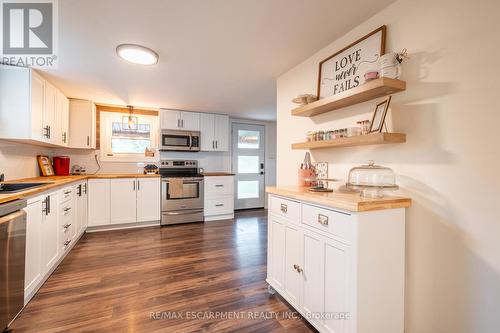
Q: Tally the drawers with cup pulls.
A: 2